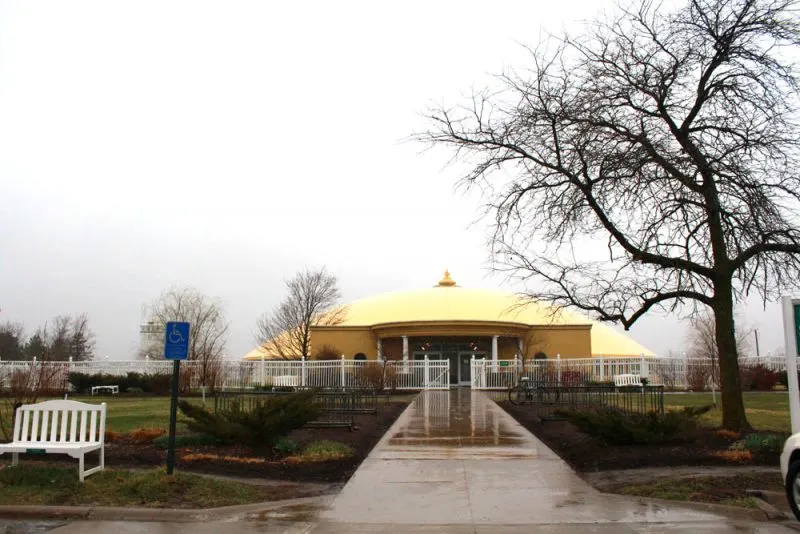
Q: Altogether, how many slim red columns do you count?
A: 0